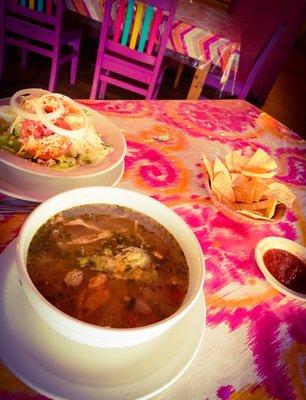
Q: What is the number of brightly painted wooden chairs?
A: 3